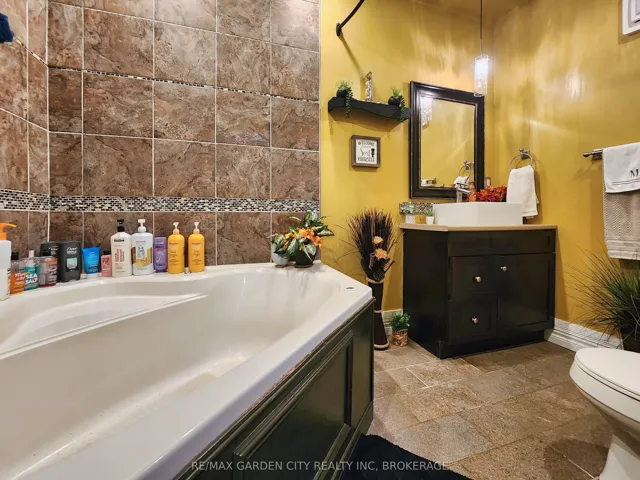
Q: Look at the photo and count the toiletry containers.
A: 13